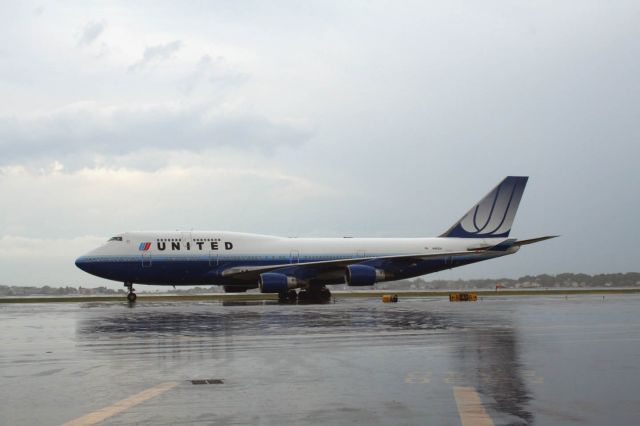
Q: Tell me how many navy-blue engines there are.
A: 2